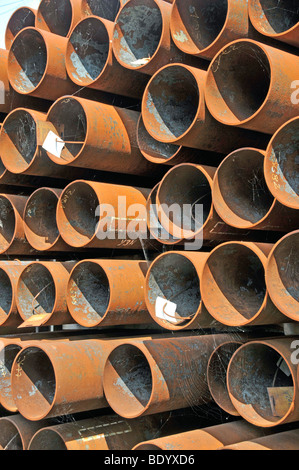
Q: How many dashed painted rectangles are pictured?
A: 3